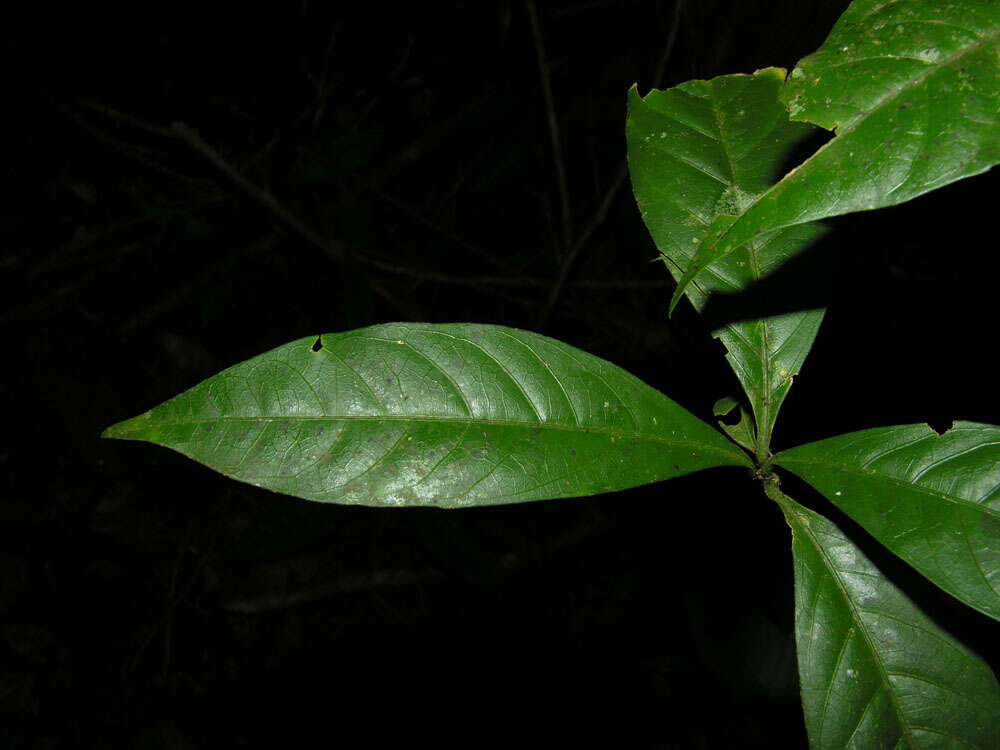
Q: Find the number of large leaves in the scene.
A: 5